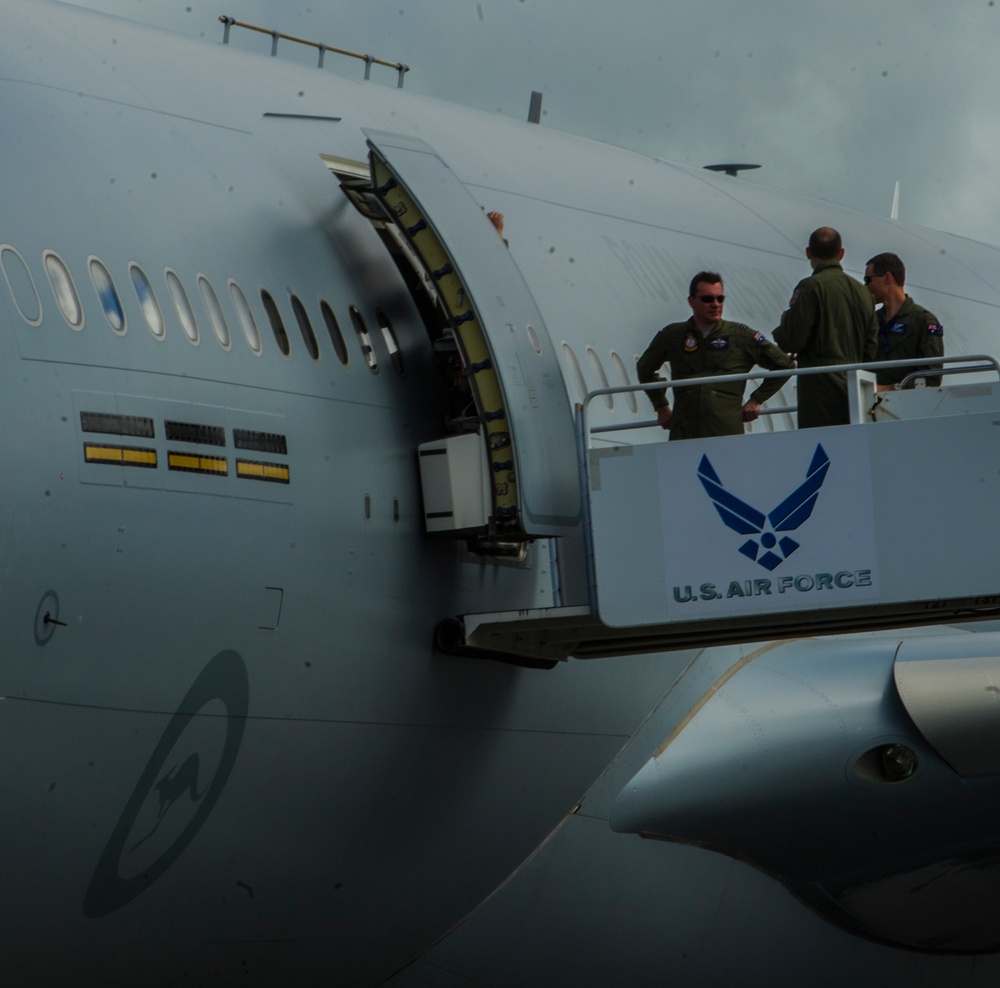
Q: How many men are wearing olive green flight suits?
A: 3